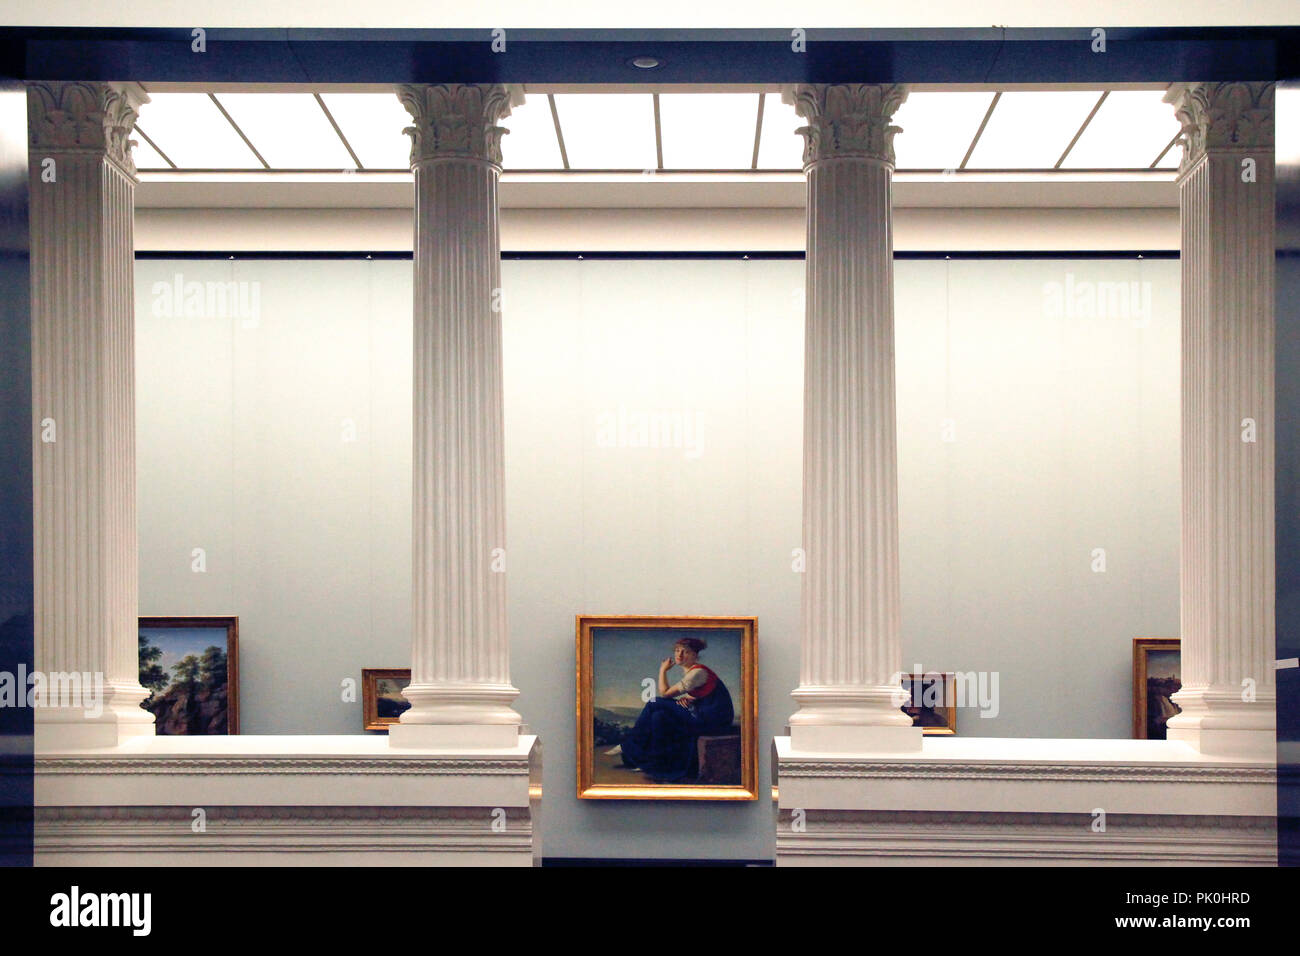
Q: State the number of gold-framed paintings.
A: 5